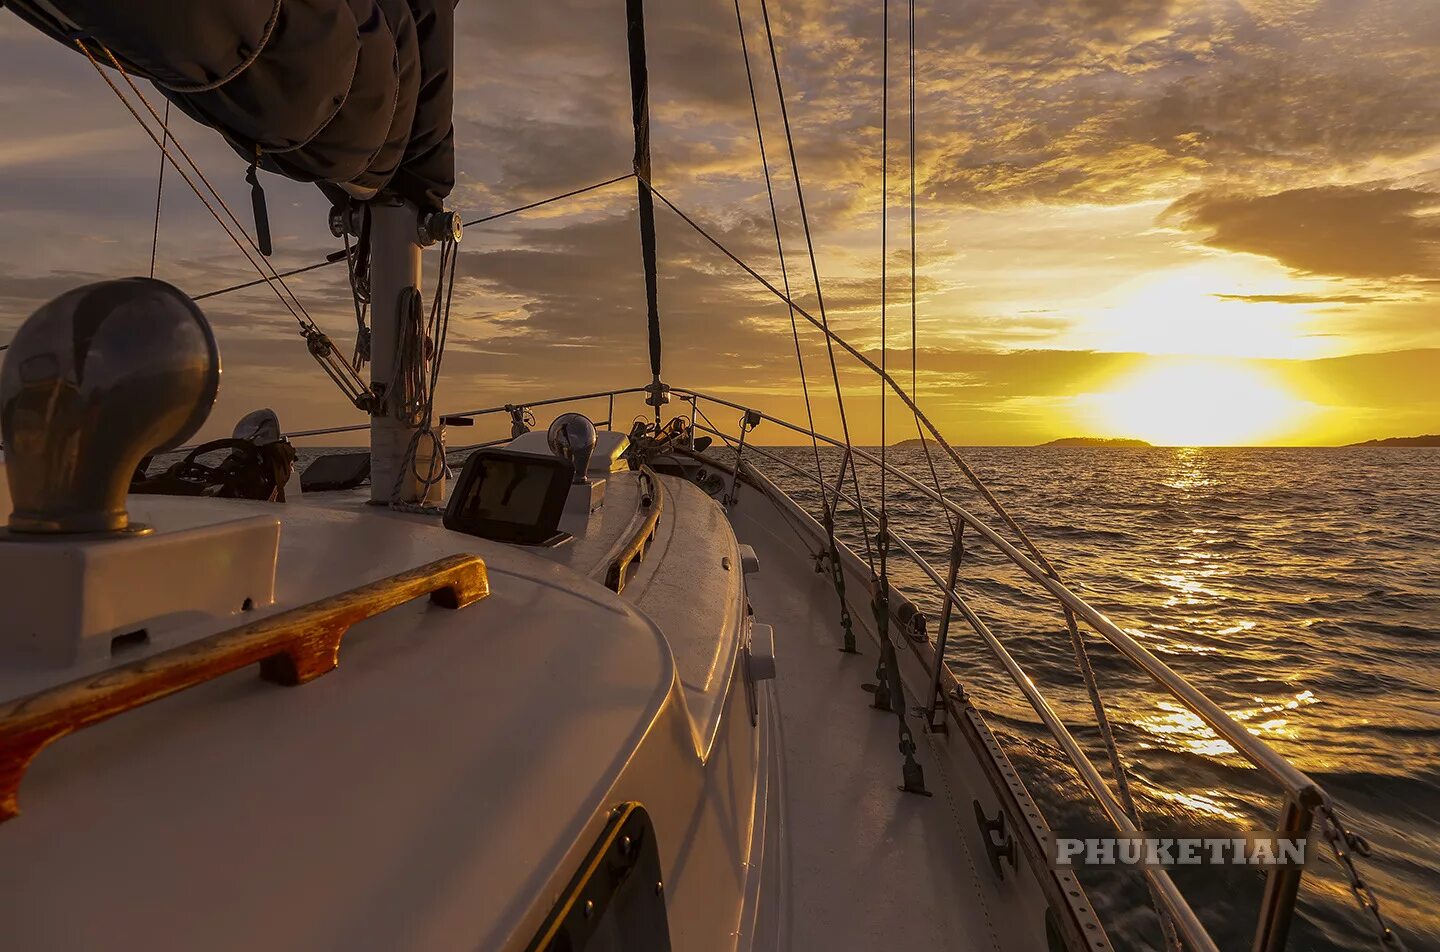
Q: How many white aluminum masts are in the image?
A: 1